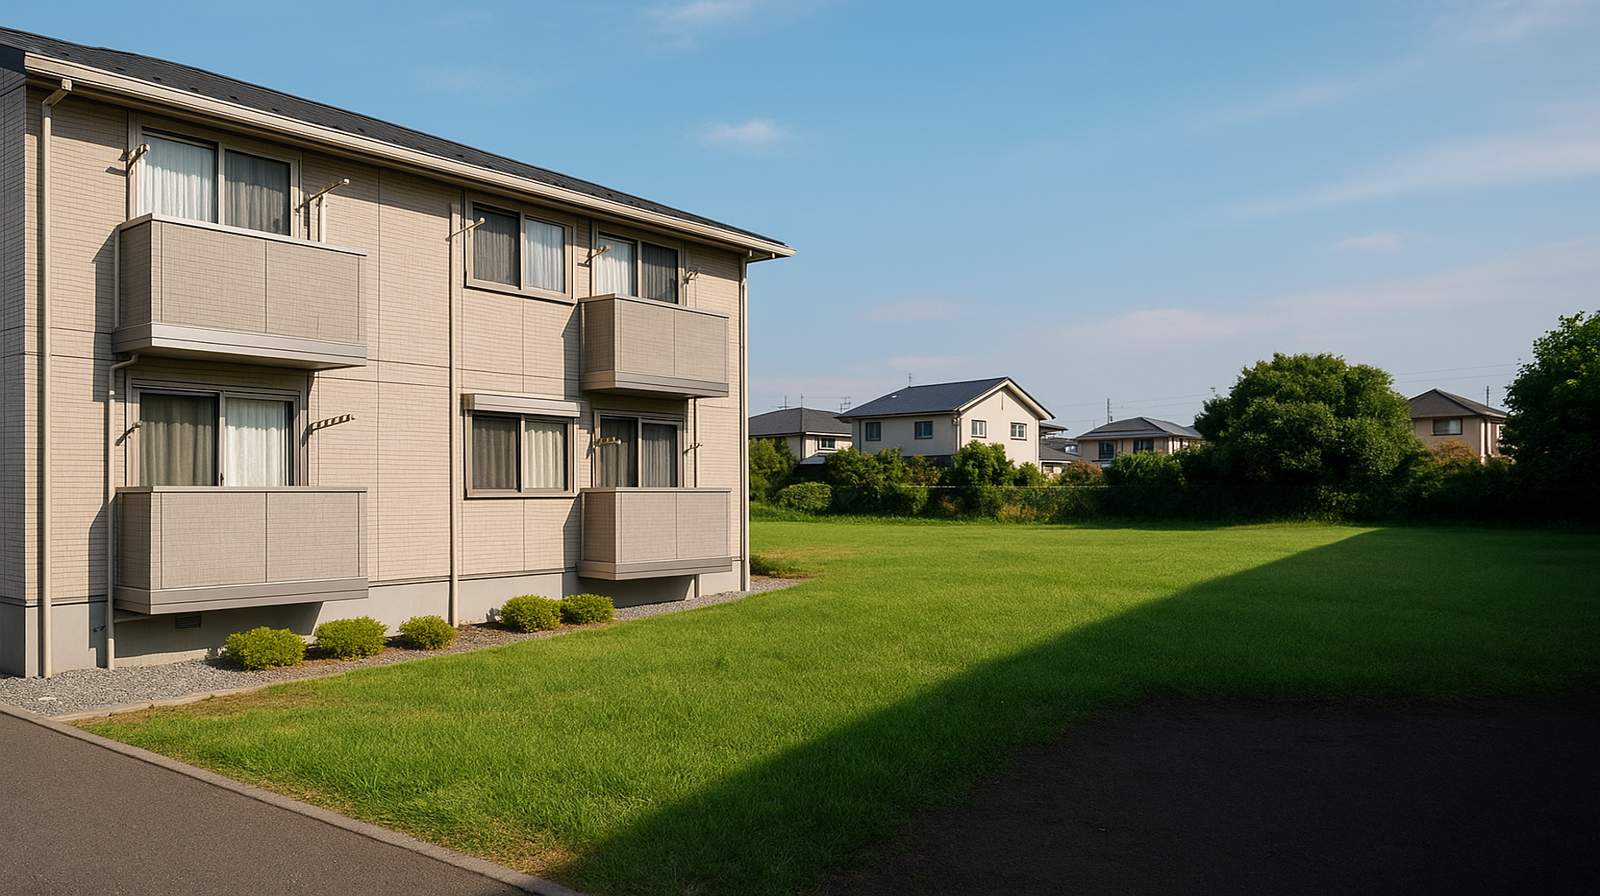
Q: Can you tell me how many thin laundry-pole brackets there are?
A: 9